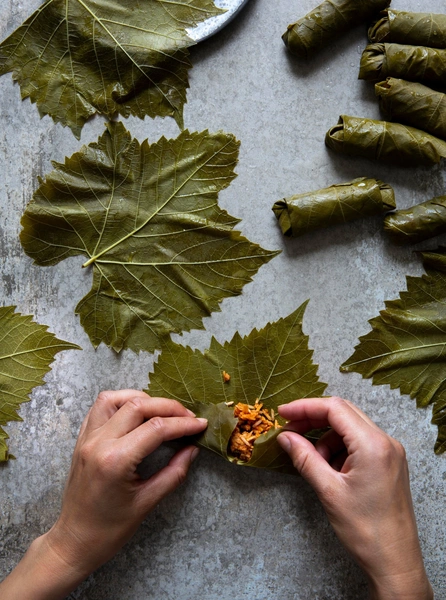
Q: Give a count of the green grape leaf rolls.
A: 7